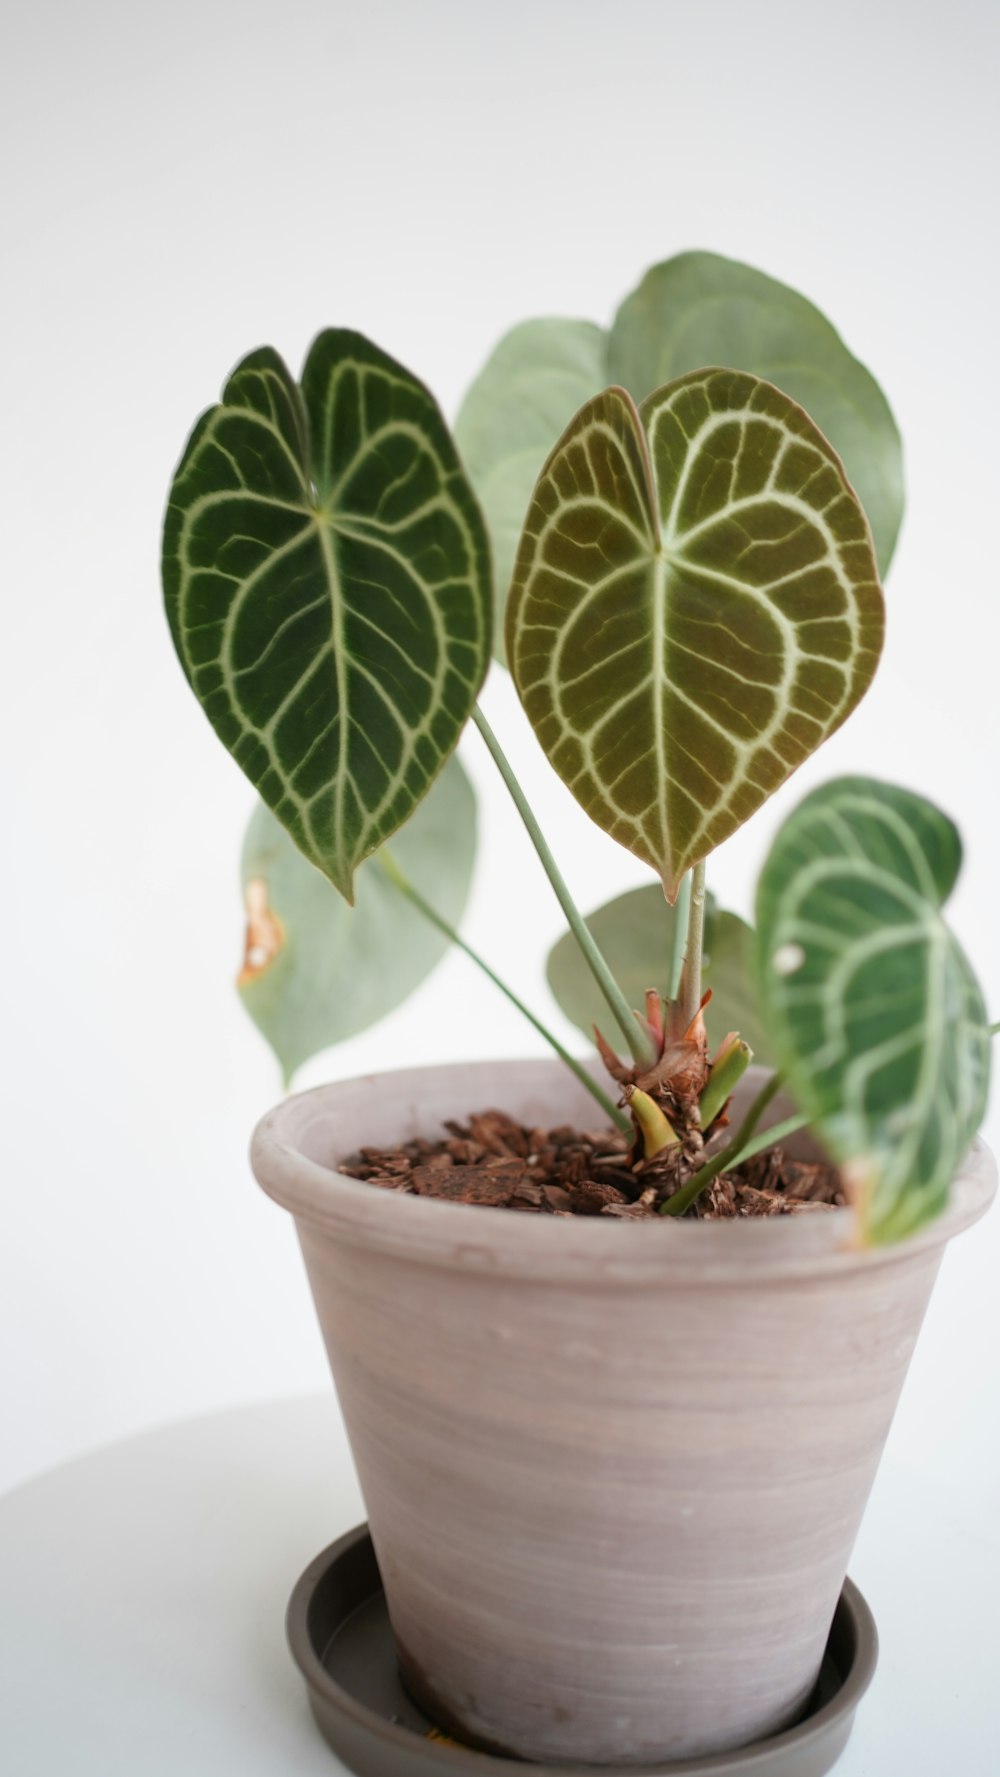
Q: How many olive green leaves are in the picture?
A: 1